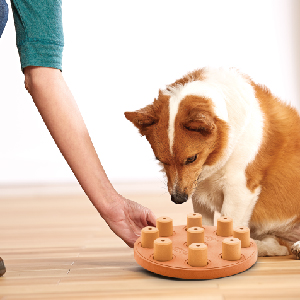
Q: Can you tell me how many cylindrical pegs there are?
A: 9